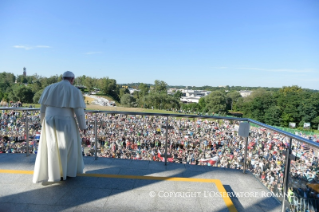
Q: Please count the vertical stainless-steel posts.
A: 5